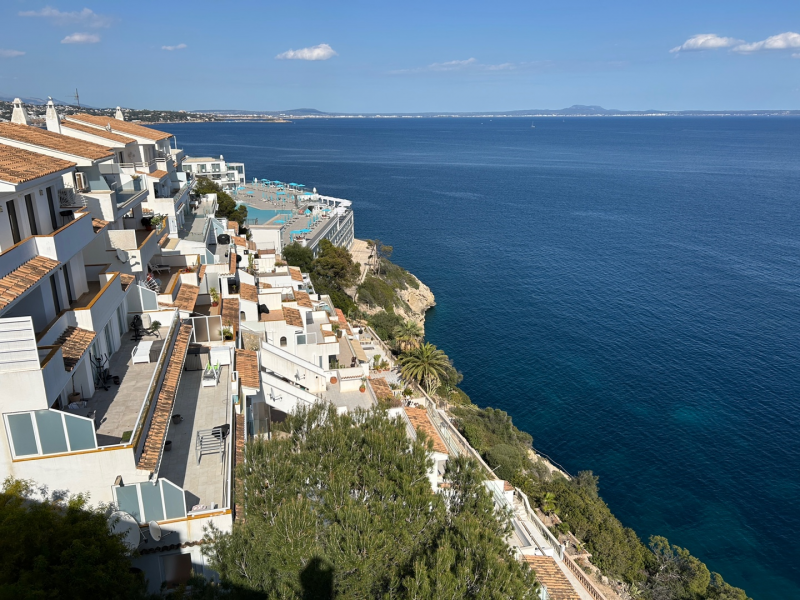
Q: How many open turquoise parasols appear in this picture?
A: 15